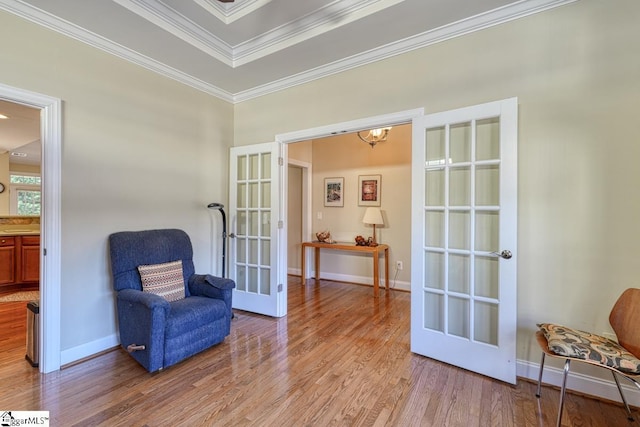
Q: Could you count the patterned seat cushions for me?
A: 1